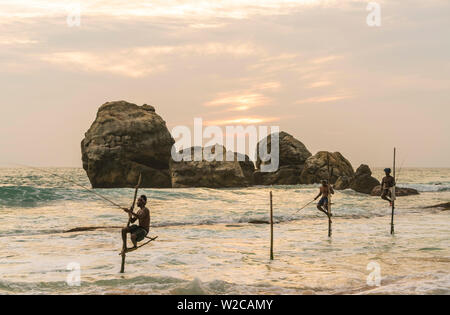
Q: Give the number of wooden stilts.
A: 4